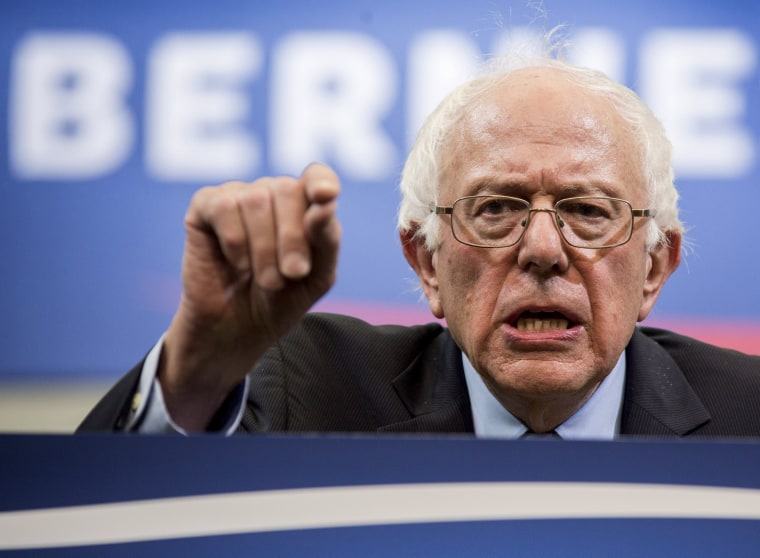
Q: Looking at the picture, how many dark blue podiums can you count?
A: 1